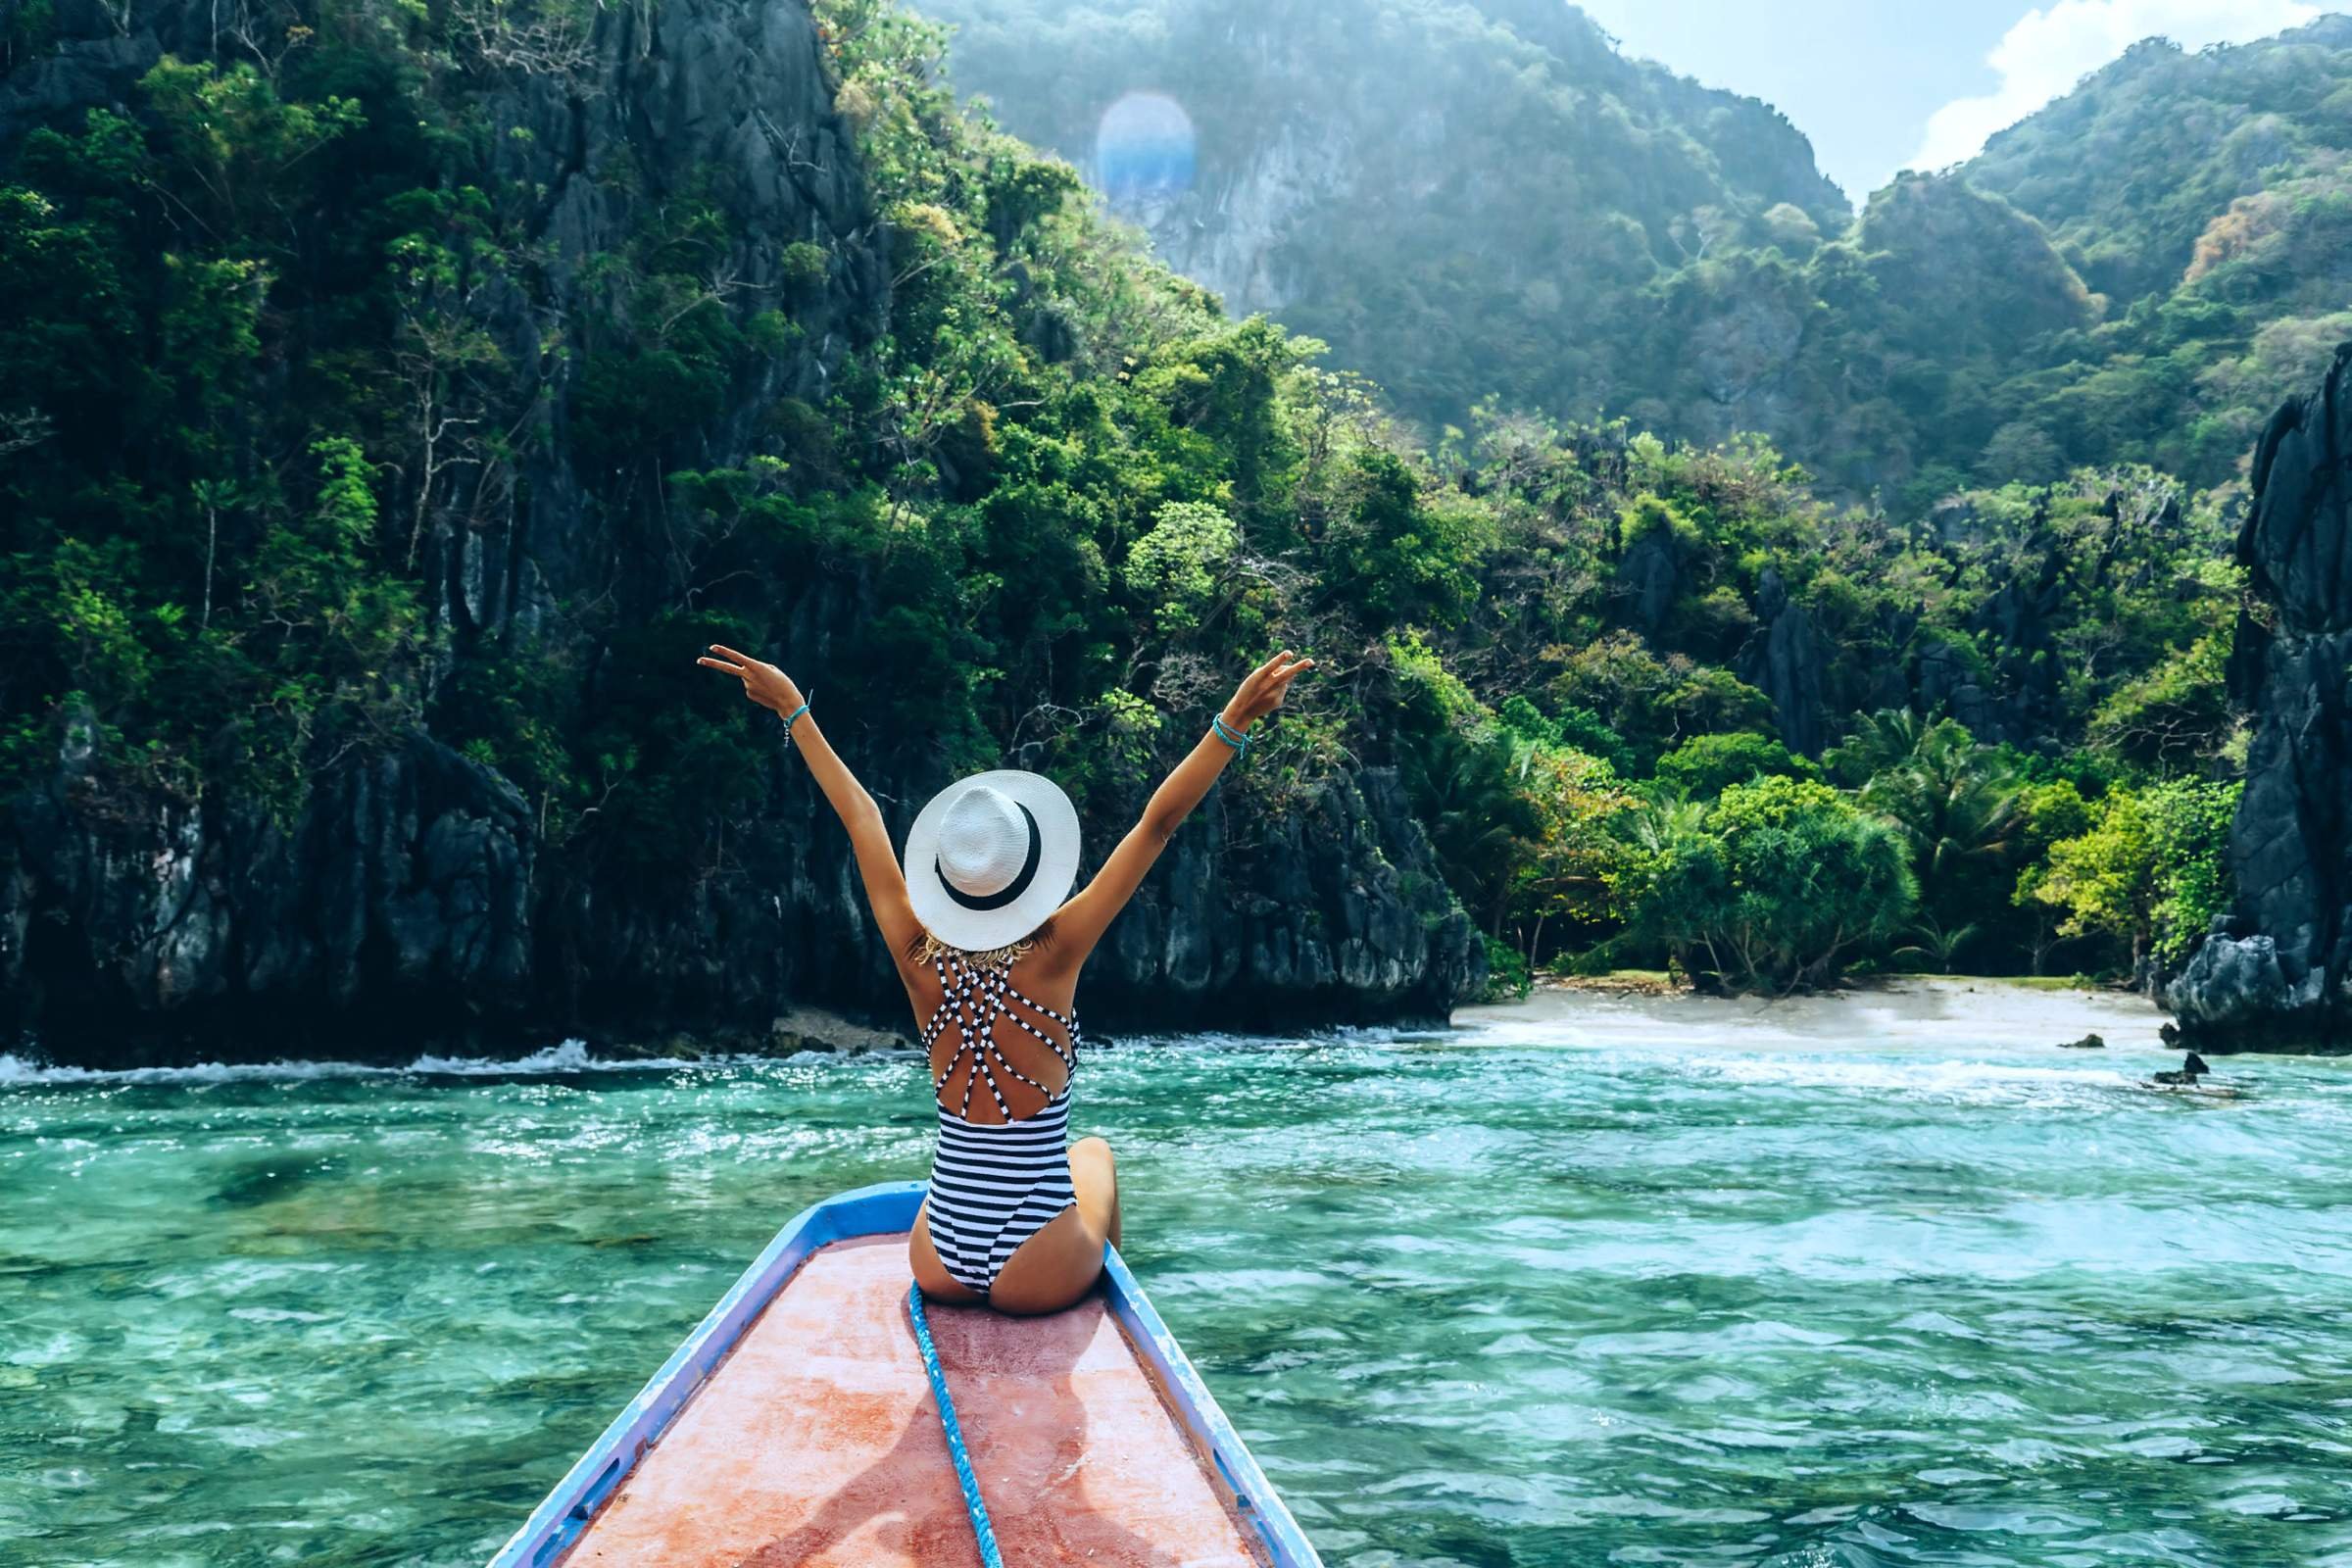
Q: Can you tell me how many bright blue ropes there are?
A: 1